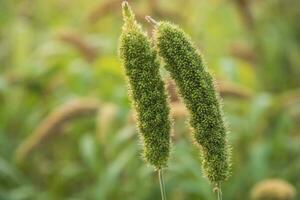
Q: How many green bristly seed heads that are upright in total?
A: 2